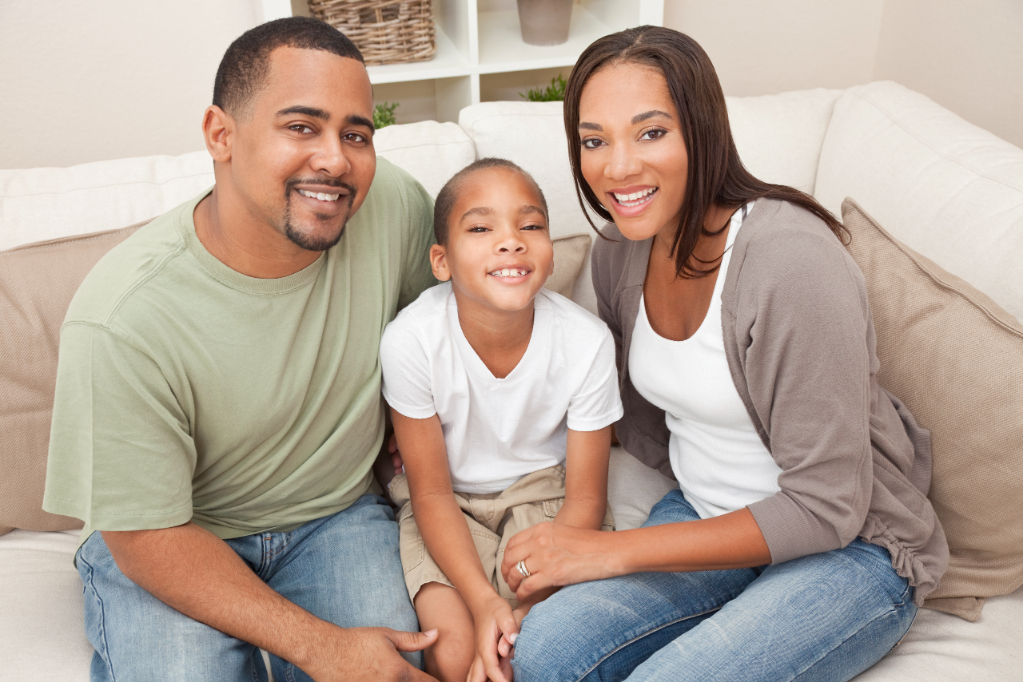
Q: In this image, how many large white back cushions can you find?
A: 3